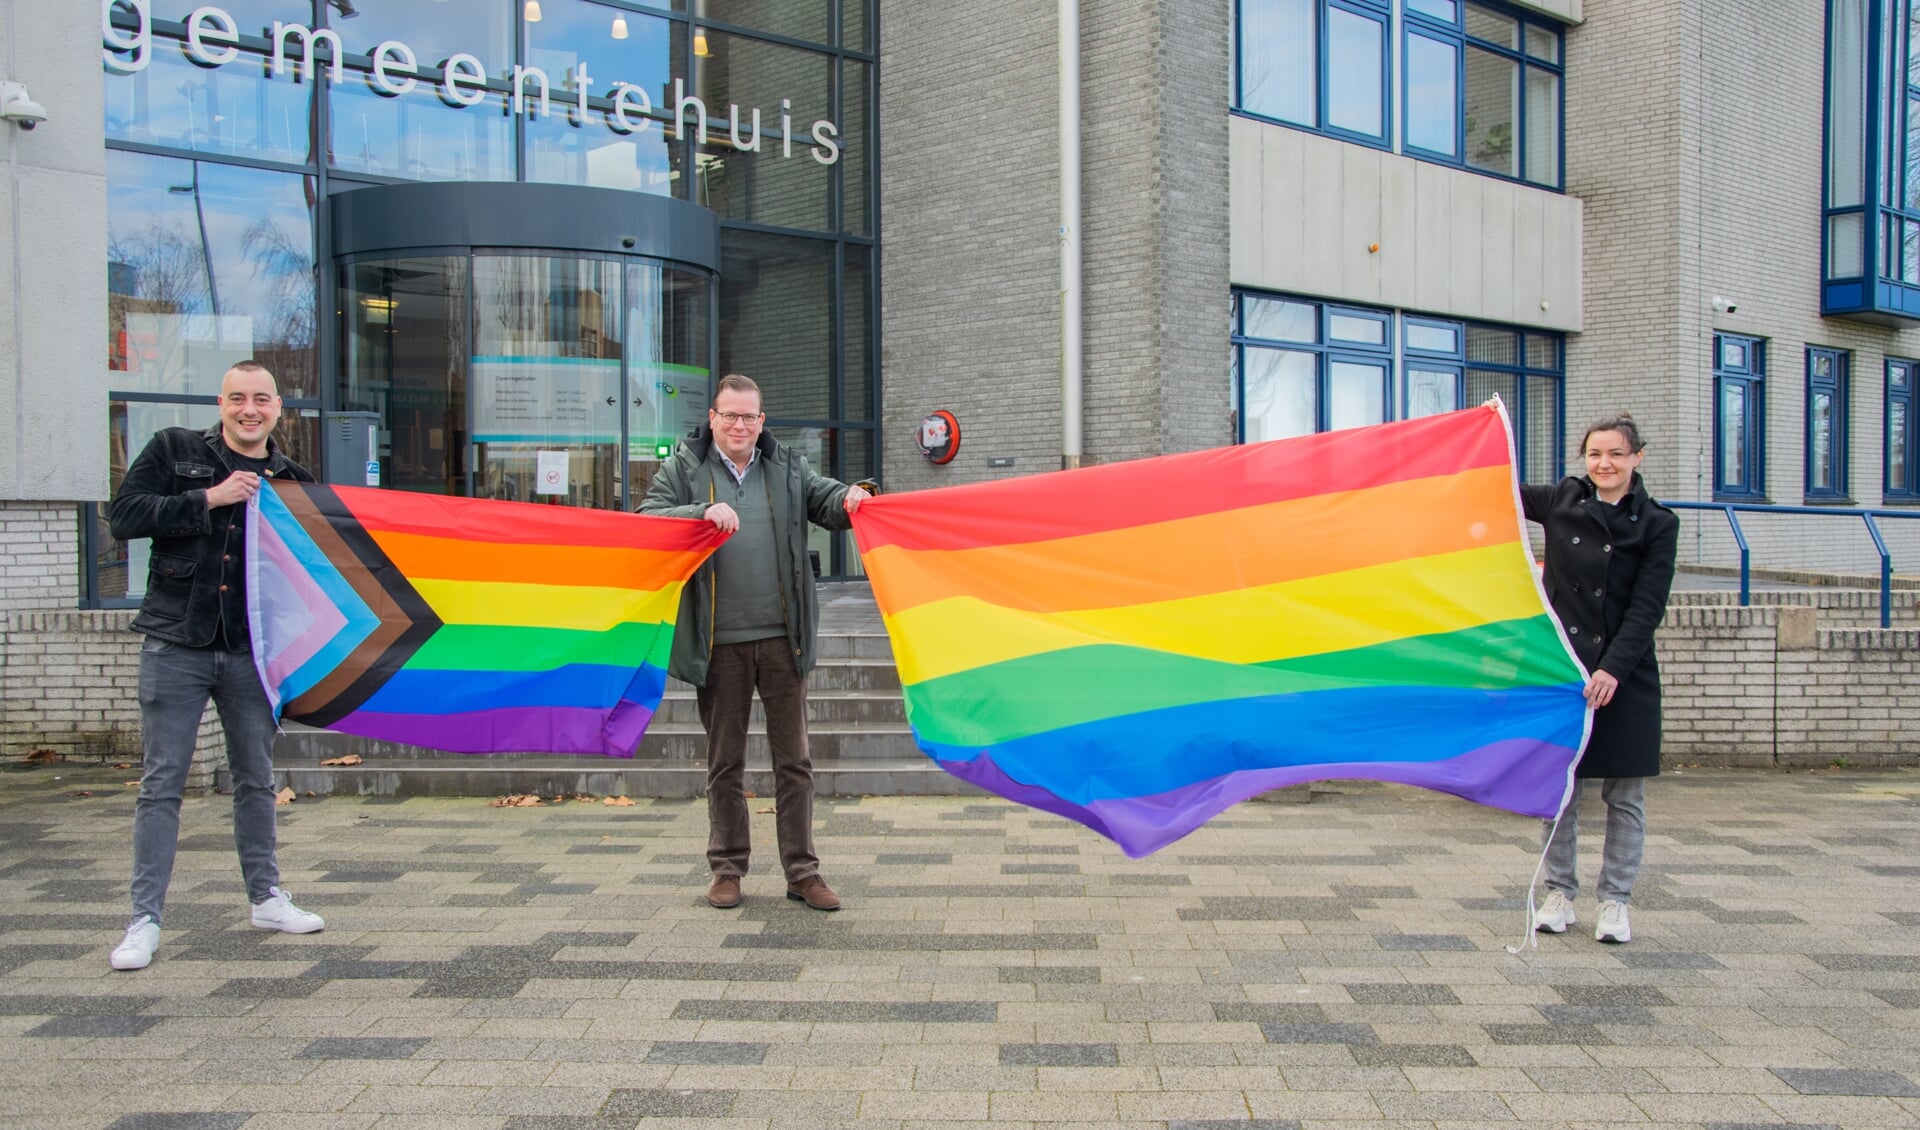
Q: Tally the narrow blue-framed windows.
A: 3